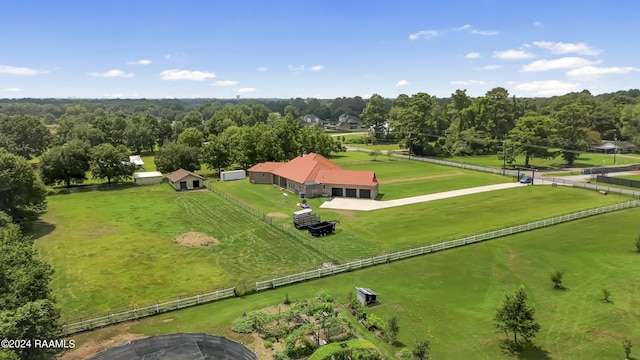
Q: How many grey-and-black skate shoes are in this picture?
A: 0